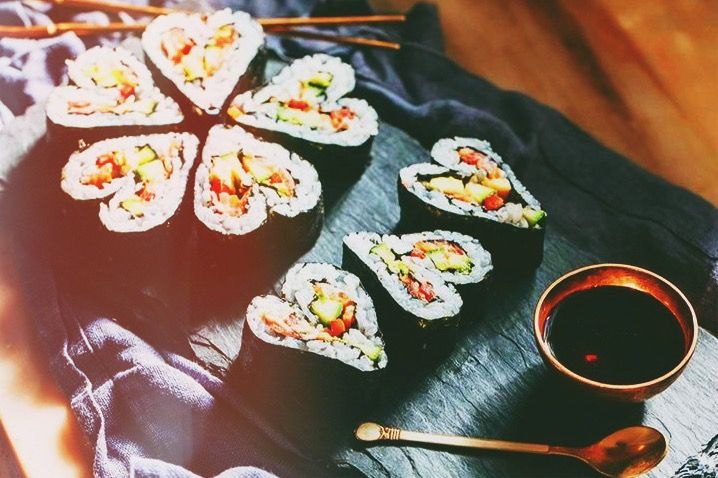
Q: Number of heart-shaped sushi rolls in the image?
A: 8